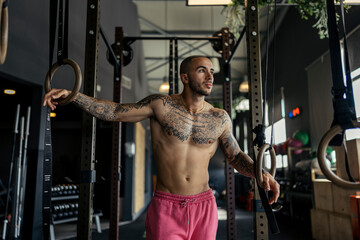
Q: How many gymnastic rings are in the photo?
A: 4